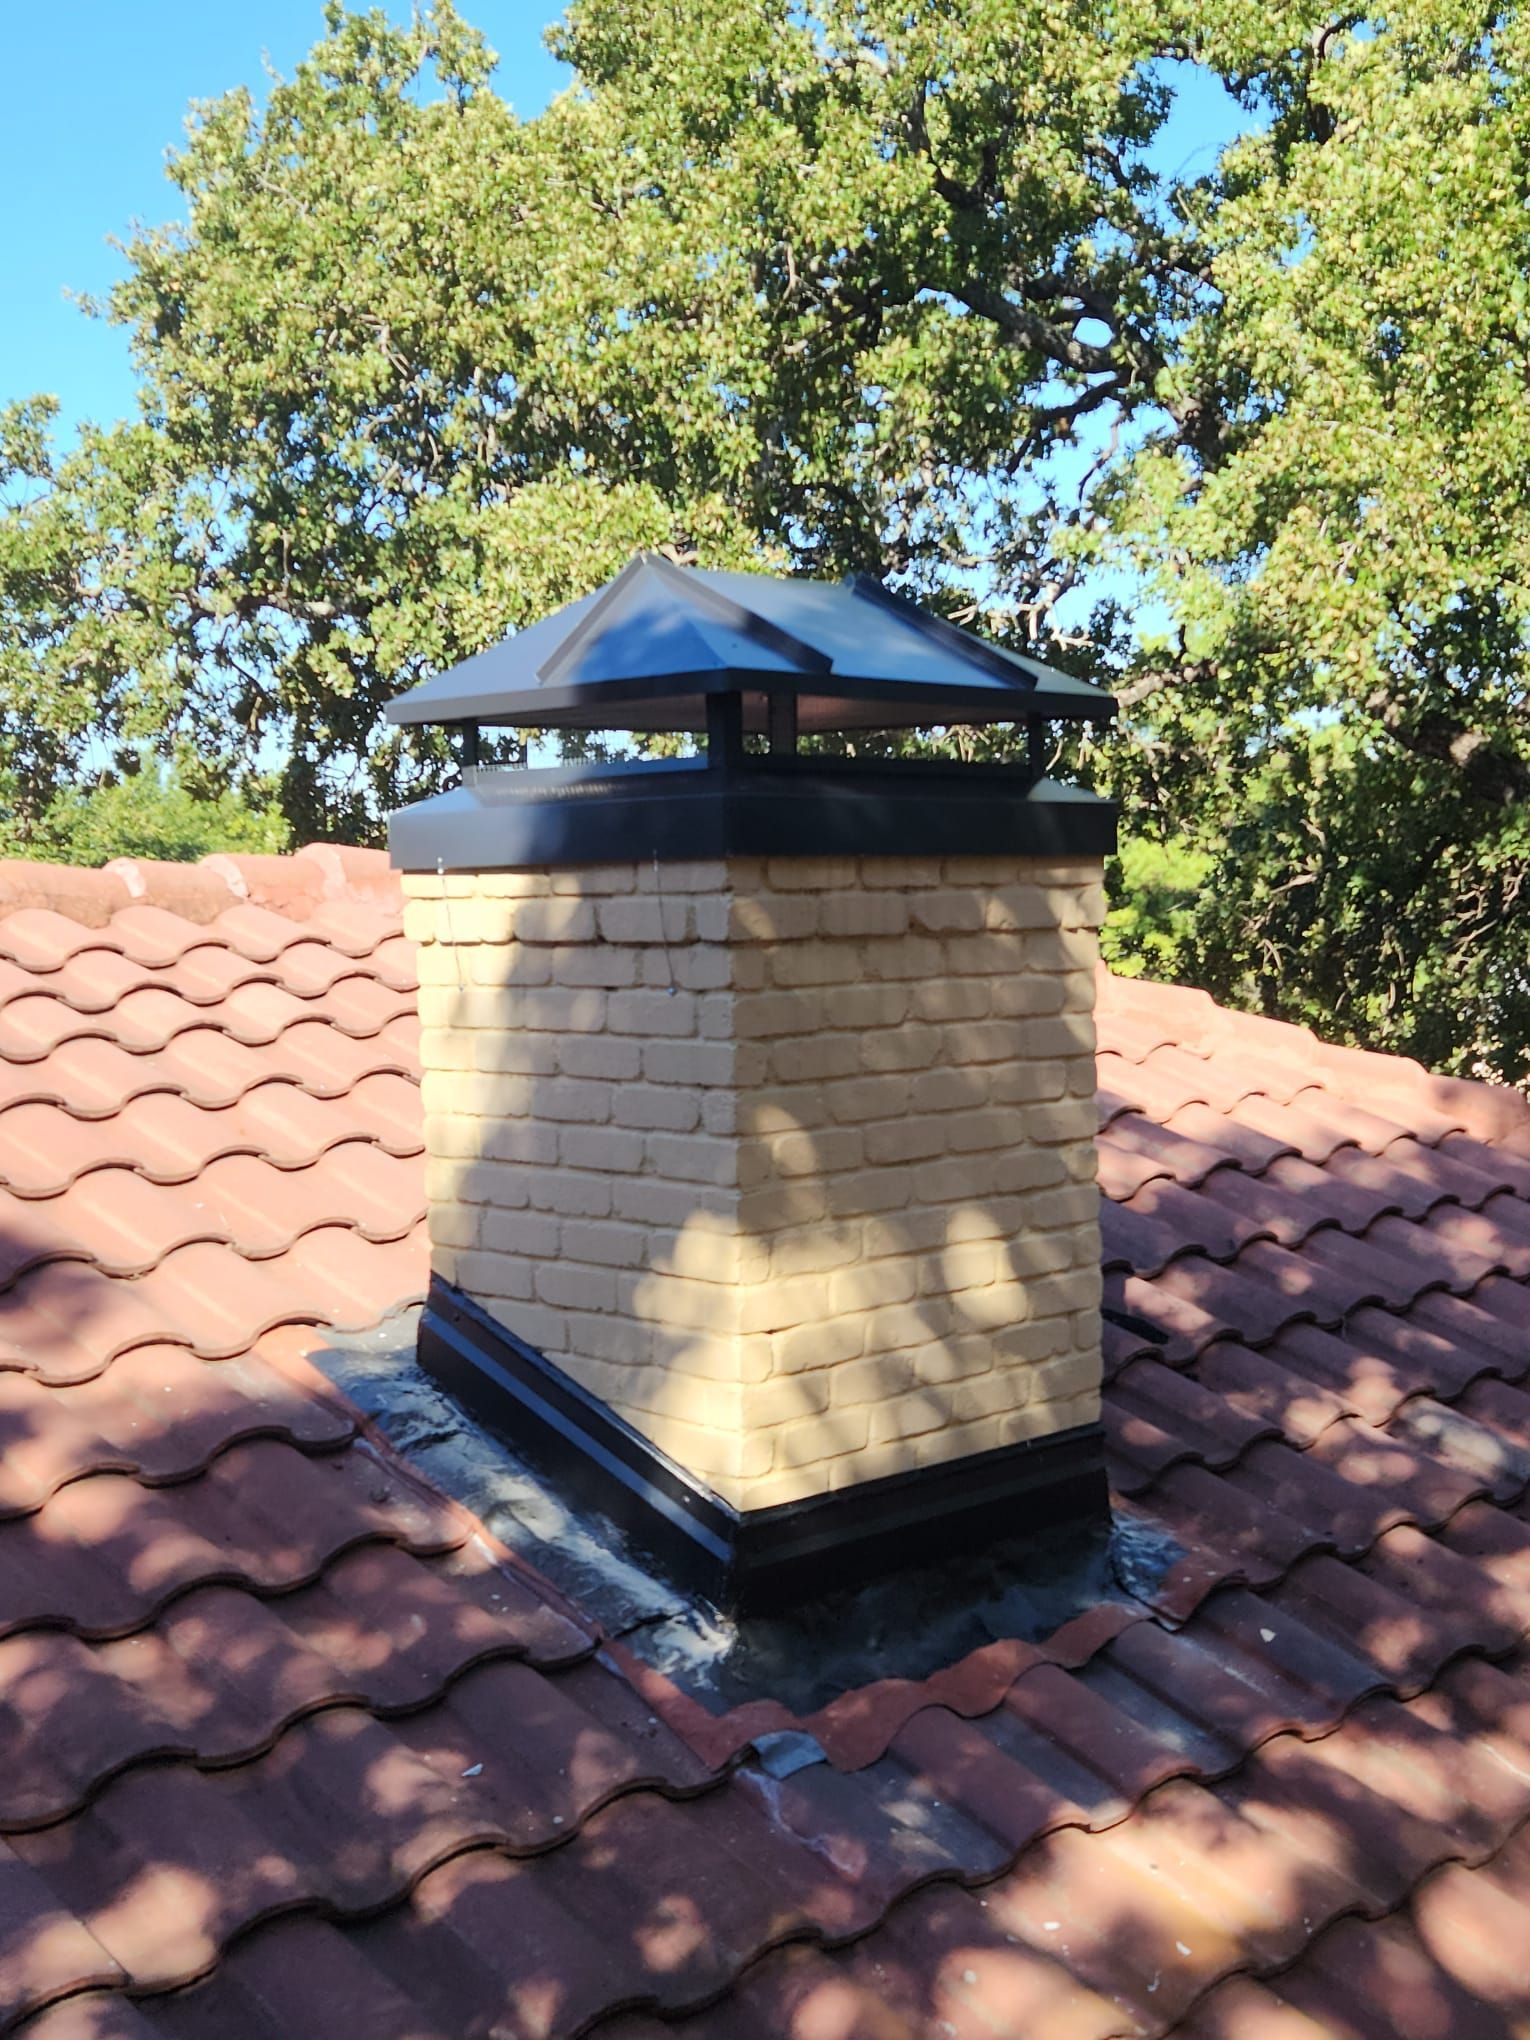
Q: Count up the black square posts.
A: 4